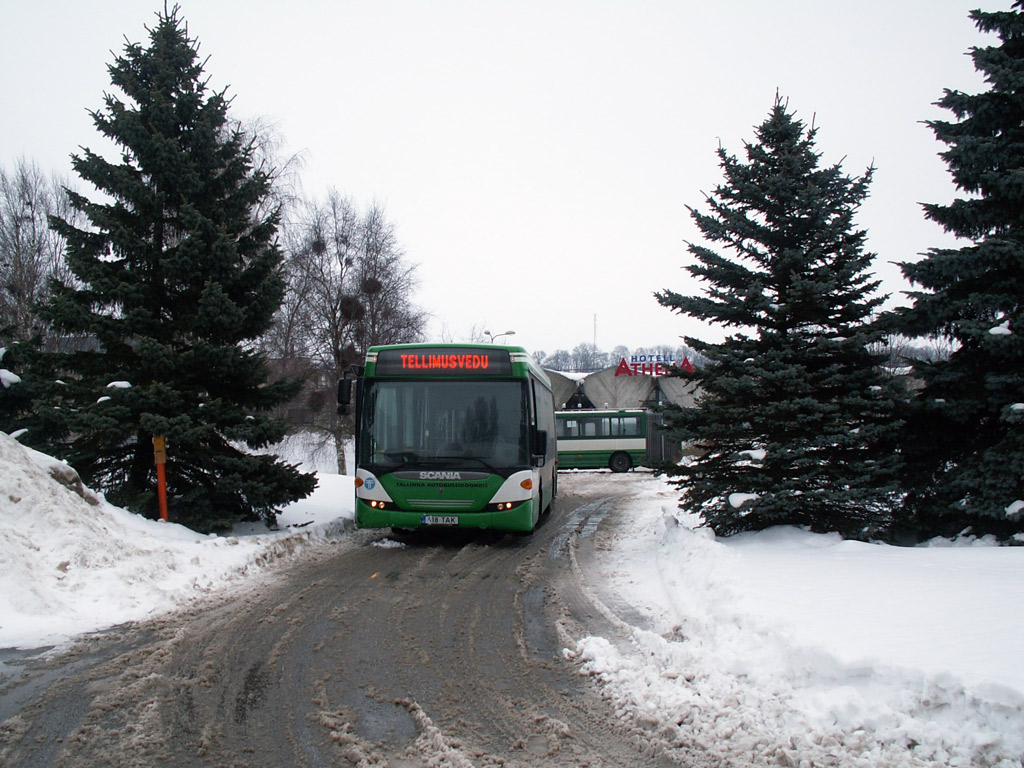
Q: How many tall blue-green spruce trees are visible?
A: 3